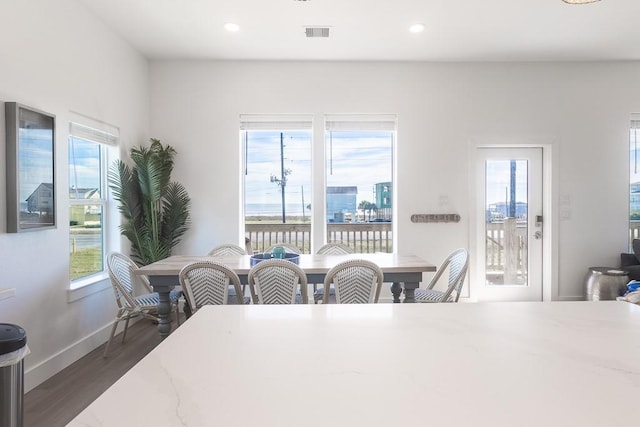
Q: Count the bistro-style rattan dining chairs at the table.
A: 8